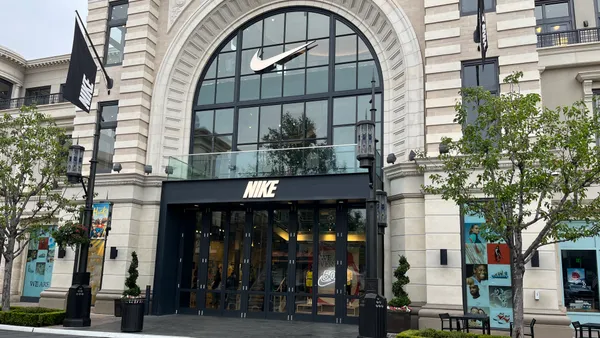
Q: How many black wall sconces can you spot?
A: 4